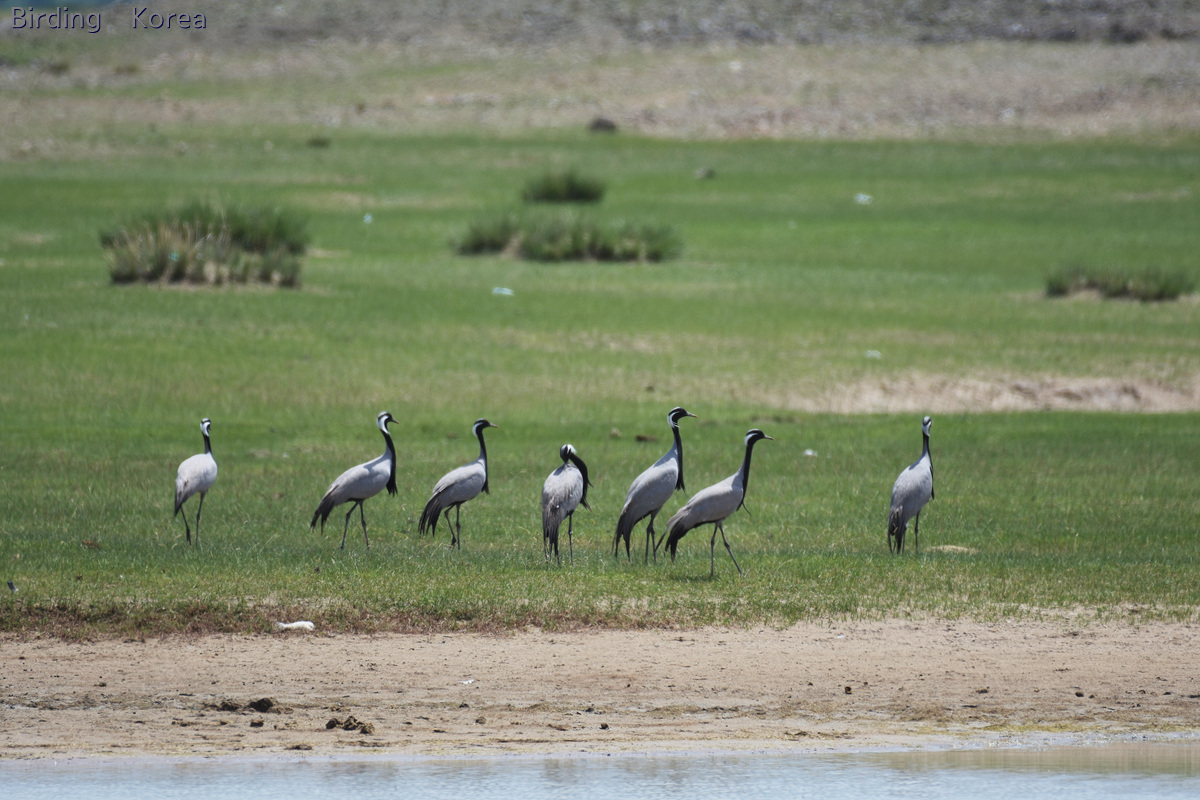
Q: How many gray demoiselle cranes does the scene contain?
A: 7